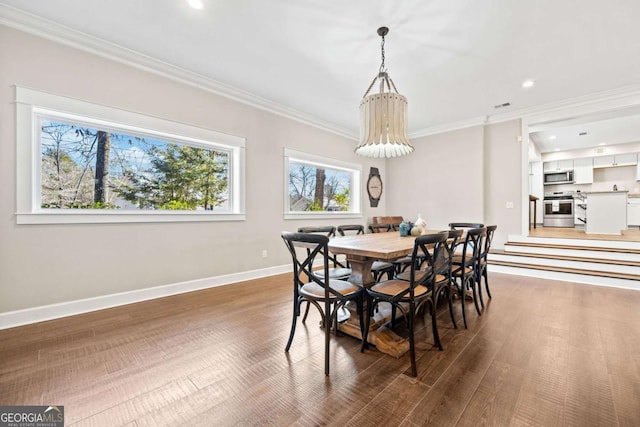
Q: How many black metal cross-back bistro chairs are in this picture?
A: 10